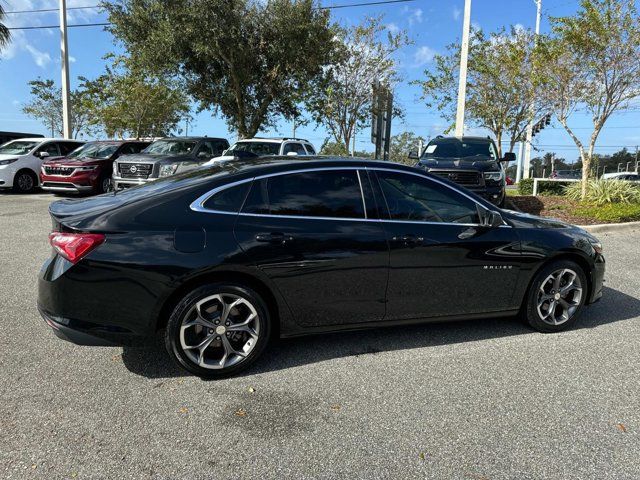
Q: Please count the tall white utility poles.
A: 3